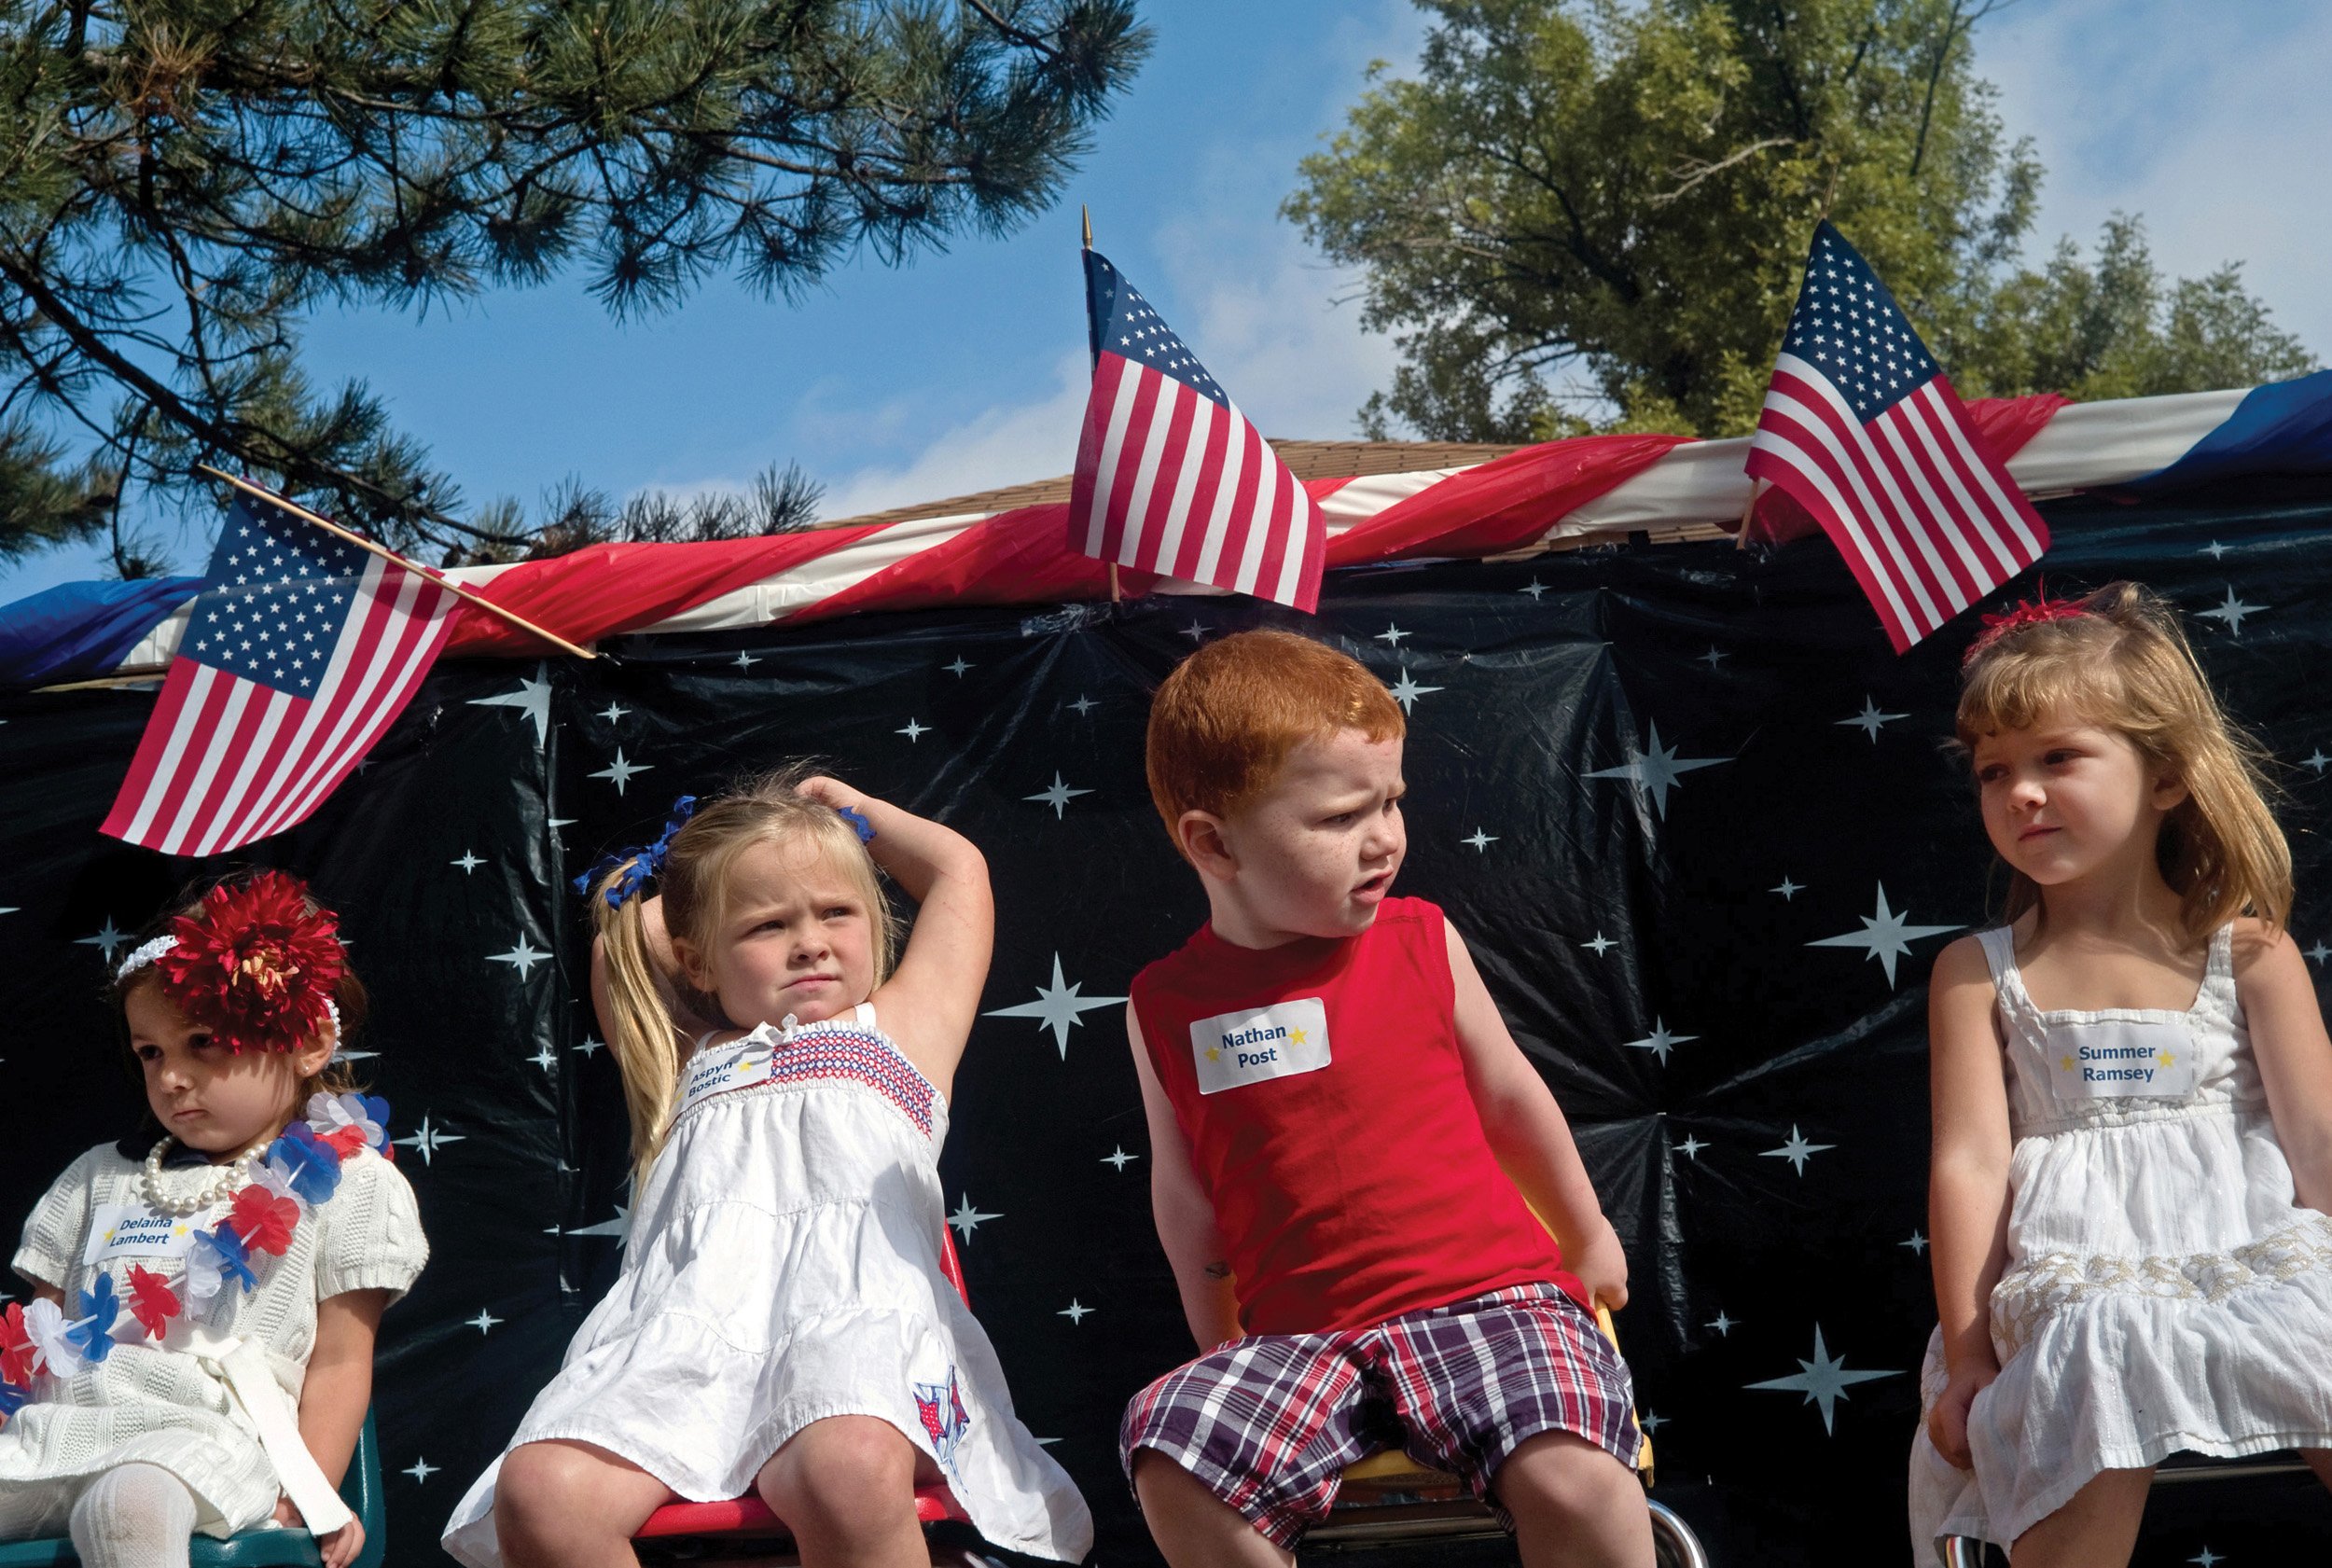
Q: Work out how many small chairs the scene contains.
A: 4